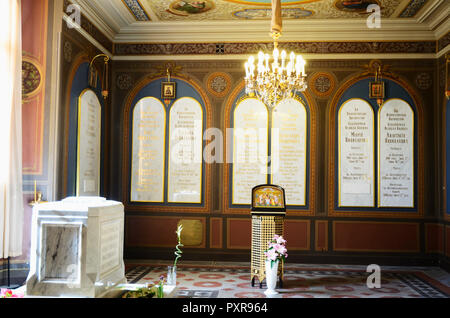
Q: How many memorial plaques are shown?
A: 7